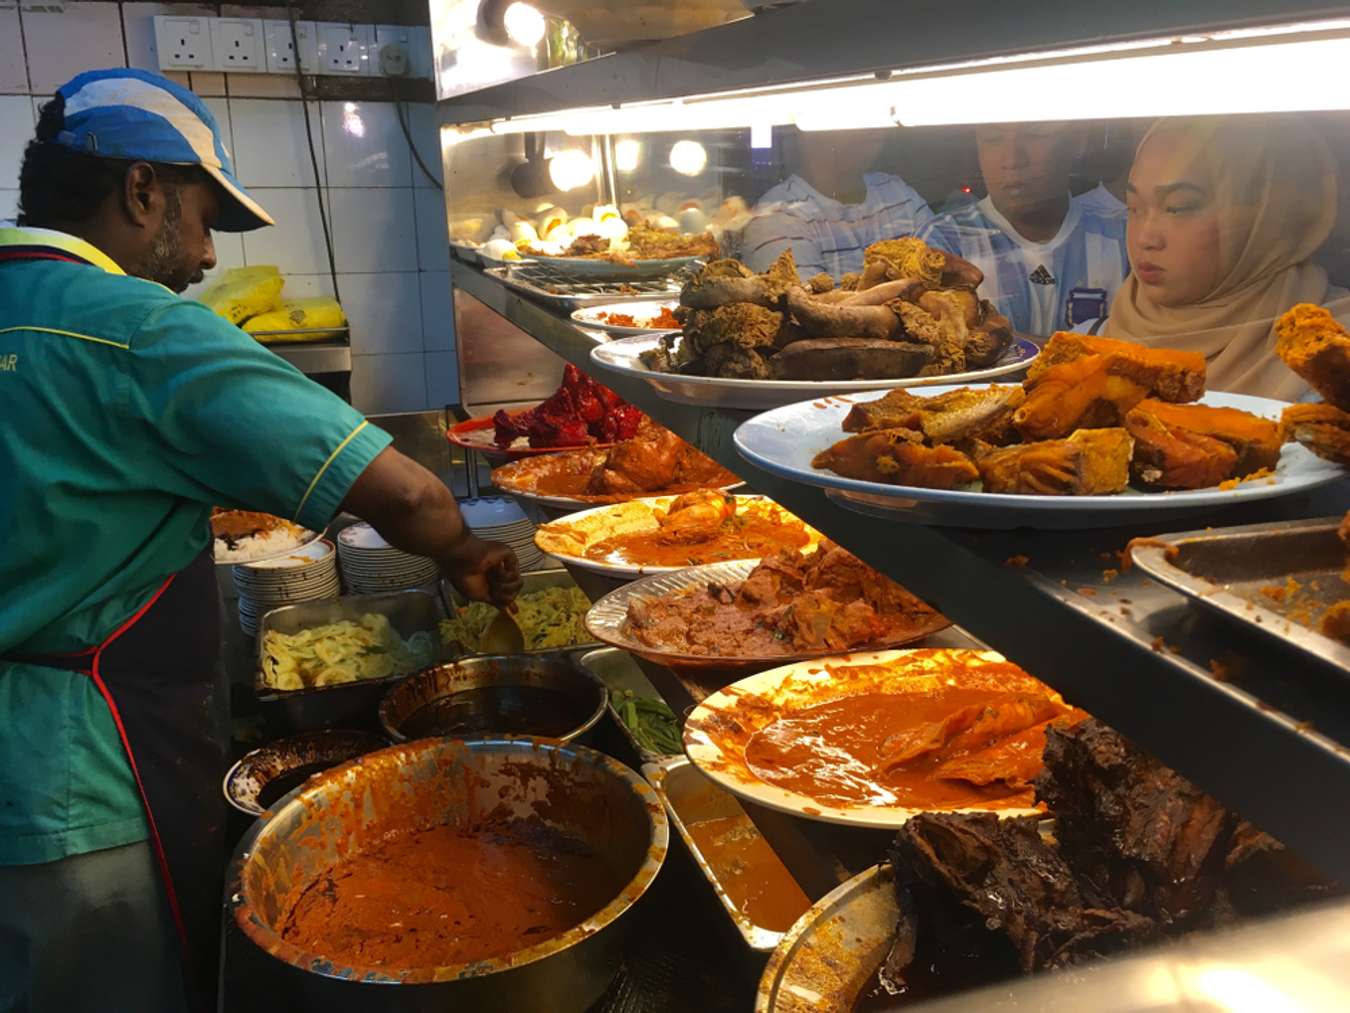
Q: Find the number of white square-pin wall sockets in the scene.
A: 5